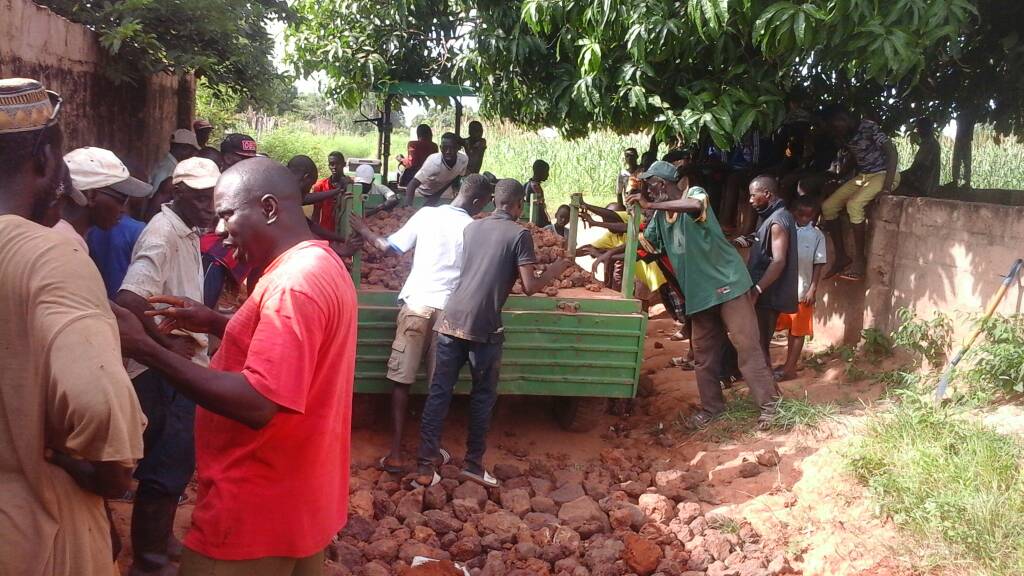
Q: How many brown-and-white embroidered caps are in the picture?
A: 1